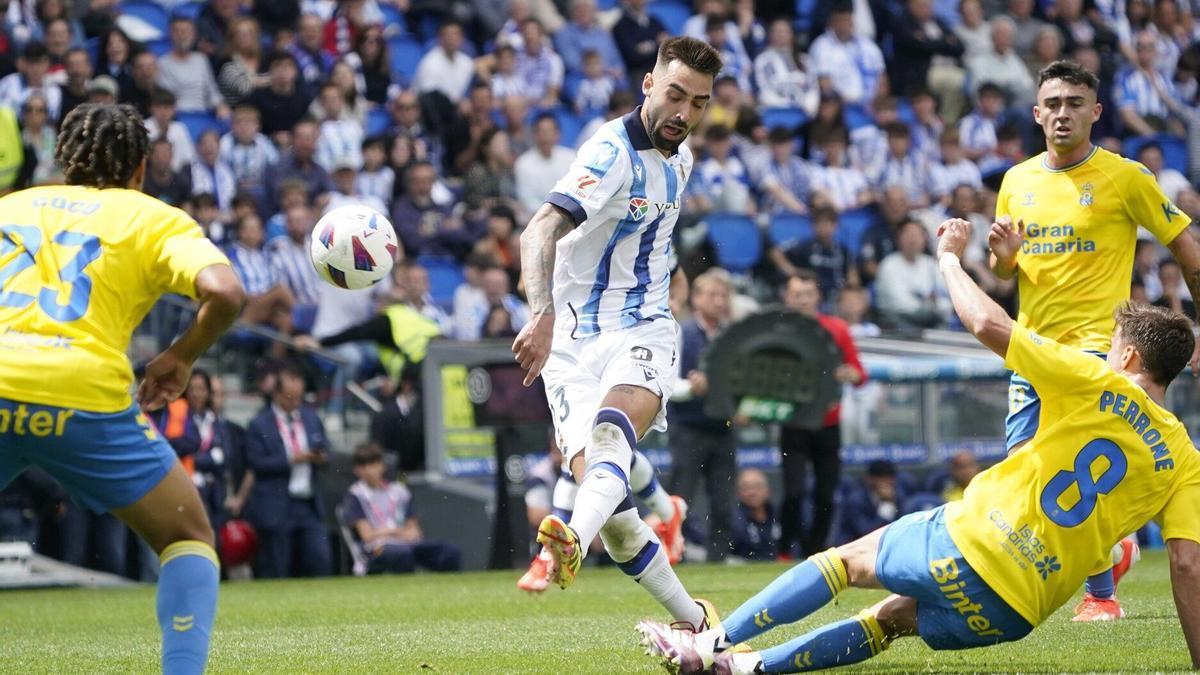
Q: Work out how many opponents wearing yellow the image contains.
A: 3